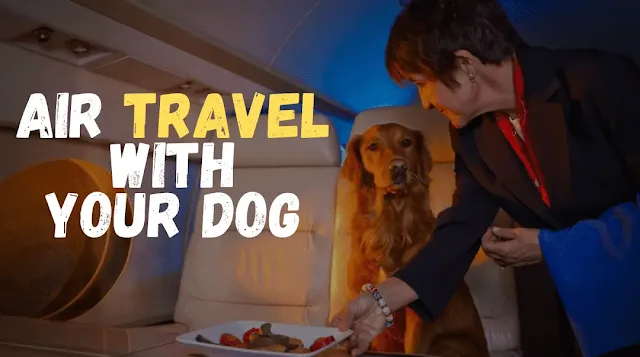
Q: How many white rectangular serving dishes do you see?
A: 1